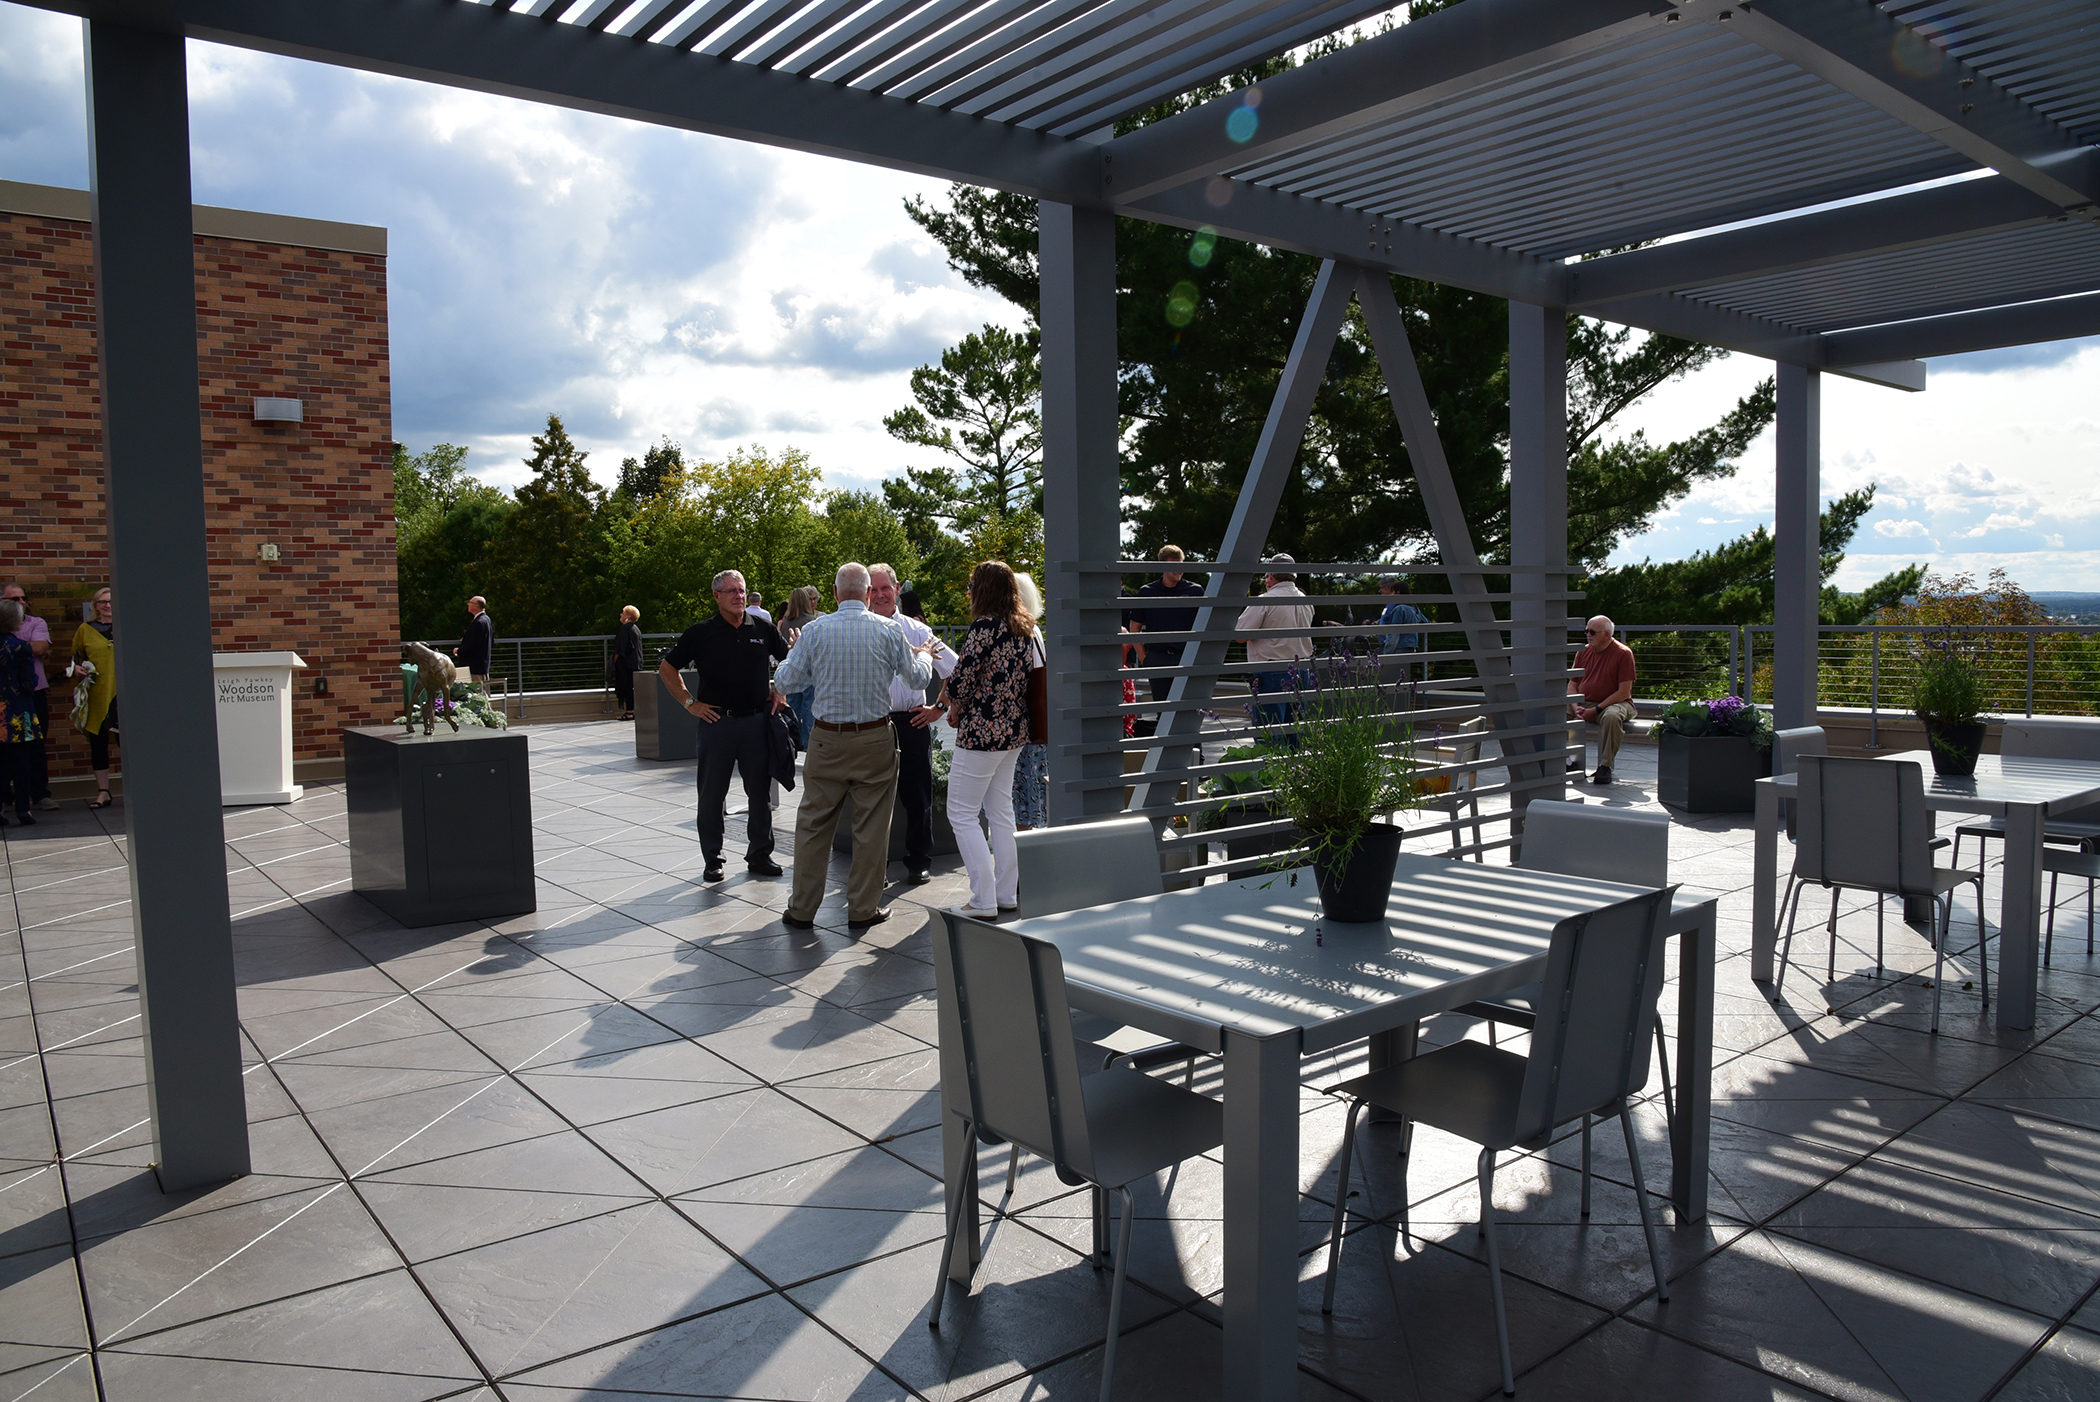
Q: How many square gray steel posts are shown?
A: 4